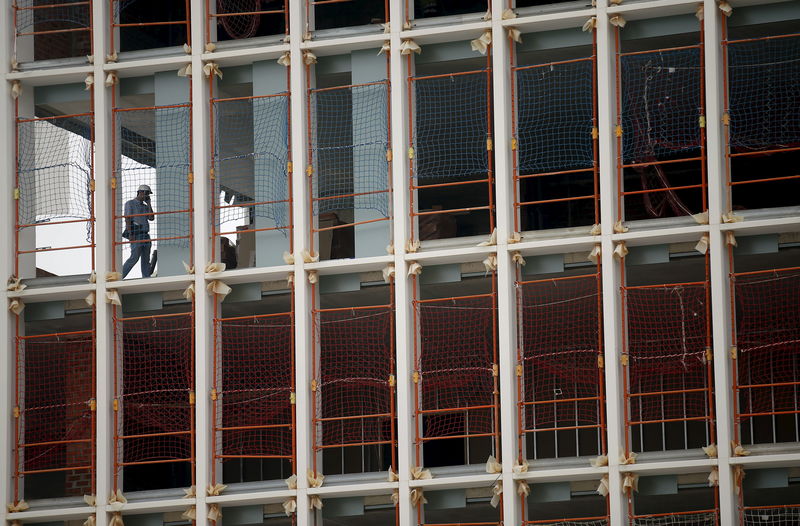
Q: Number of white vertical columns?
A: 8